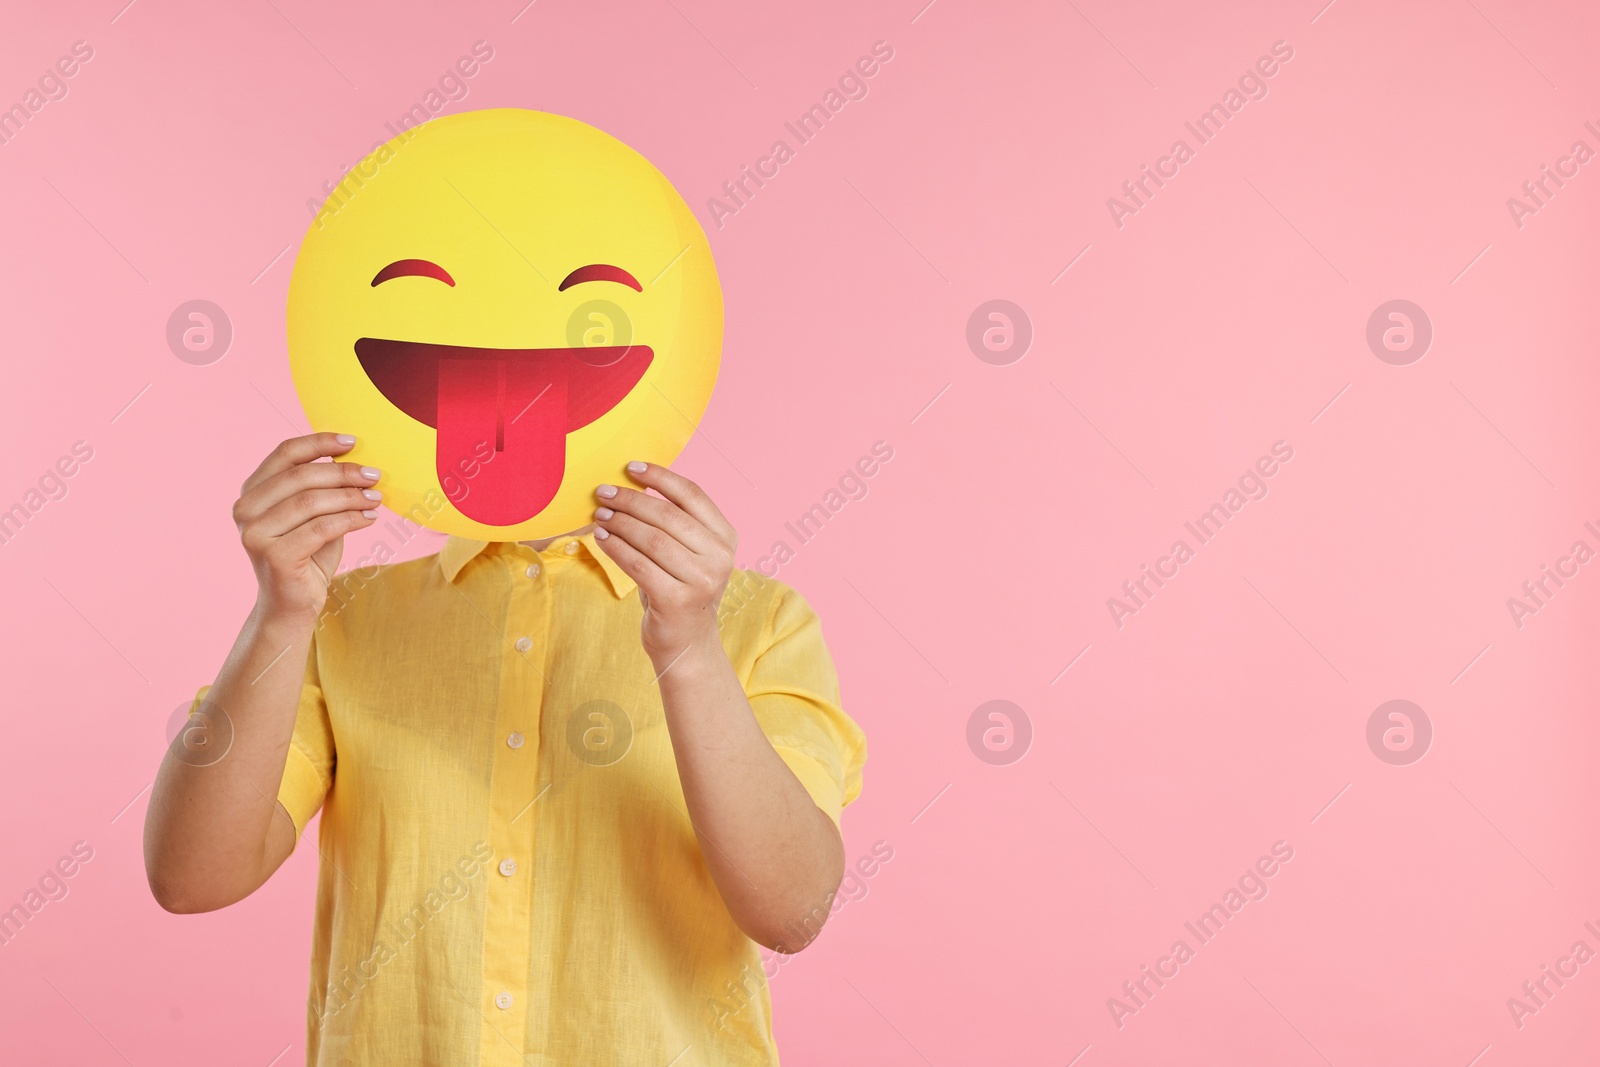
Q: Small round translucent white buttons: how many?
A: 6